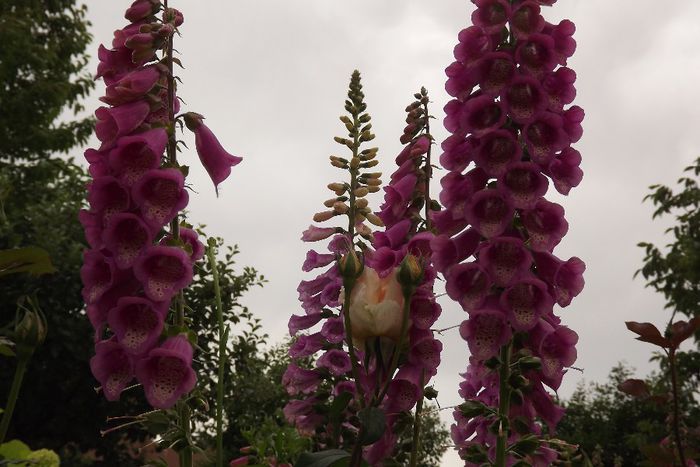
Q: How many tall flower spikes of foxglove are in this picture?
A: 4